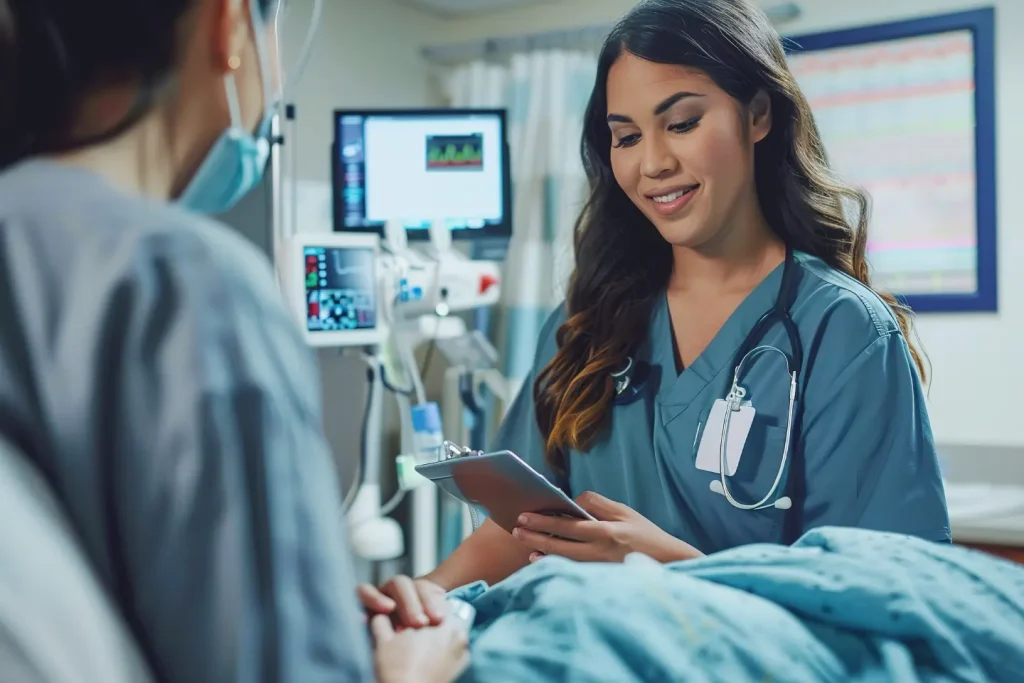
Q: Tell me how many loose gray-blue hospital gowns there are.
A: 1